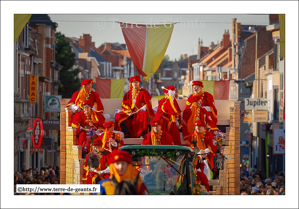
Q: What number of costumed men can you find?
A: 11